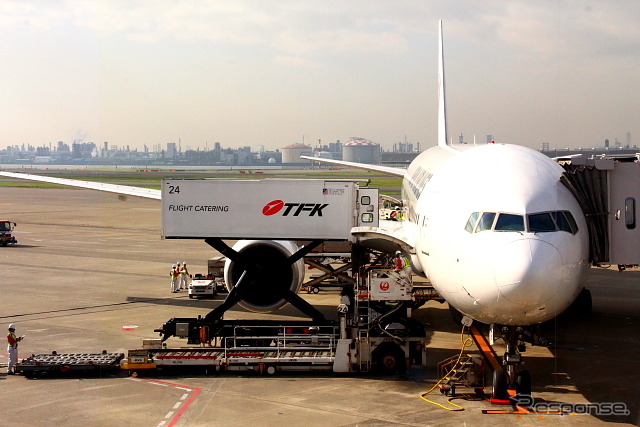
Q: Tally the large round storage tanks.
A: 2